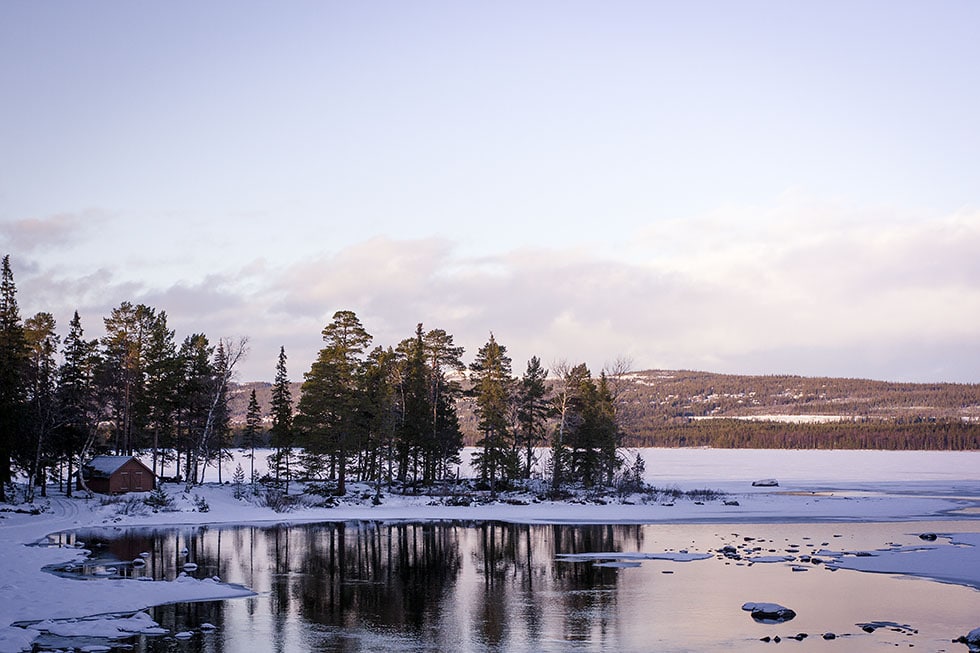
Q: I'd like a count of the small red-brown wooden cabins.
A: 1